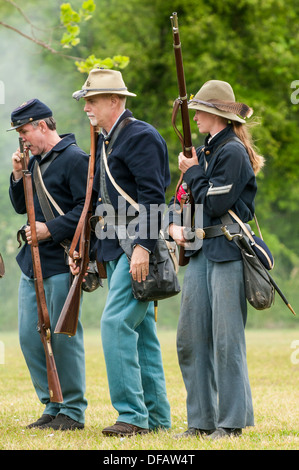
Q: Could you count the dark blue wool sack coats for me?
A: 3